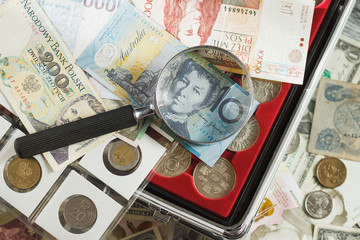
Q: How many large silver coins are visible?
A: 4